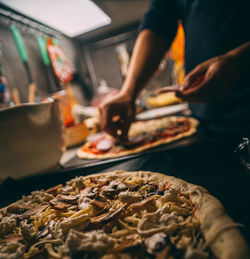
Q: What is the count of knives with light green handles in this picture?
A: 2